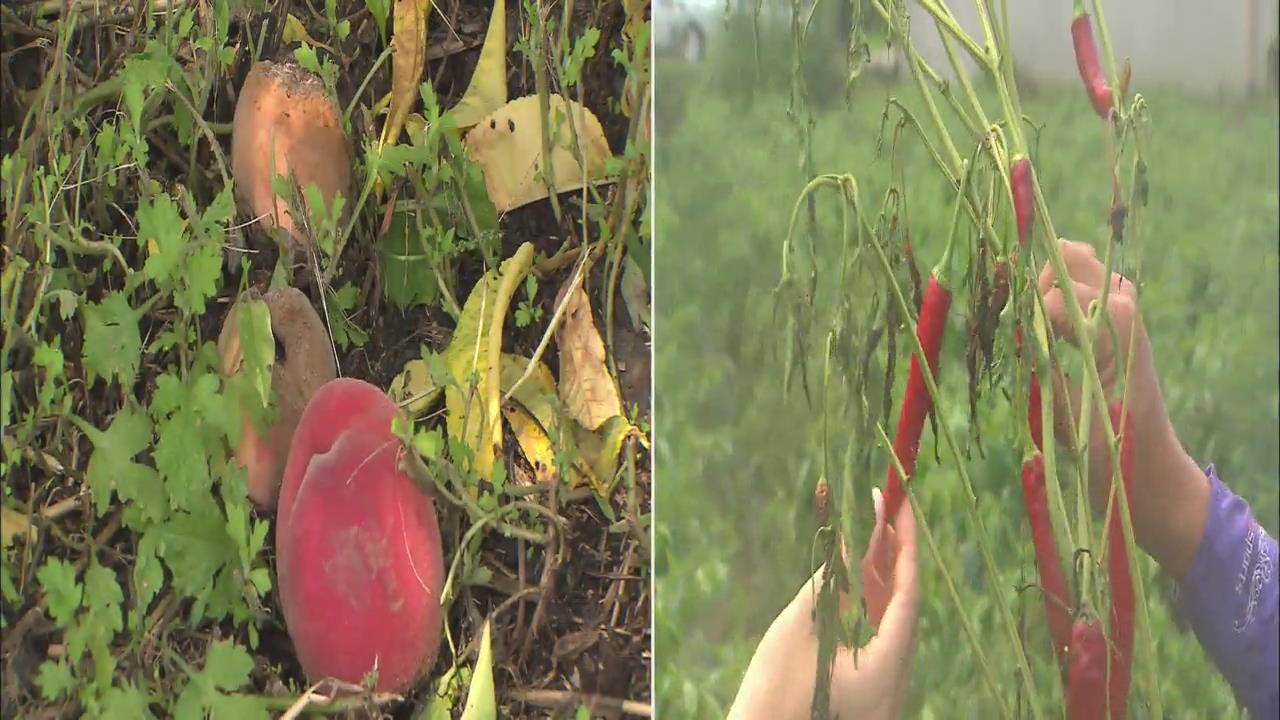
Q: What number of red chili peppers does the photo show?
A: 7